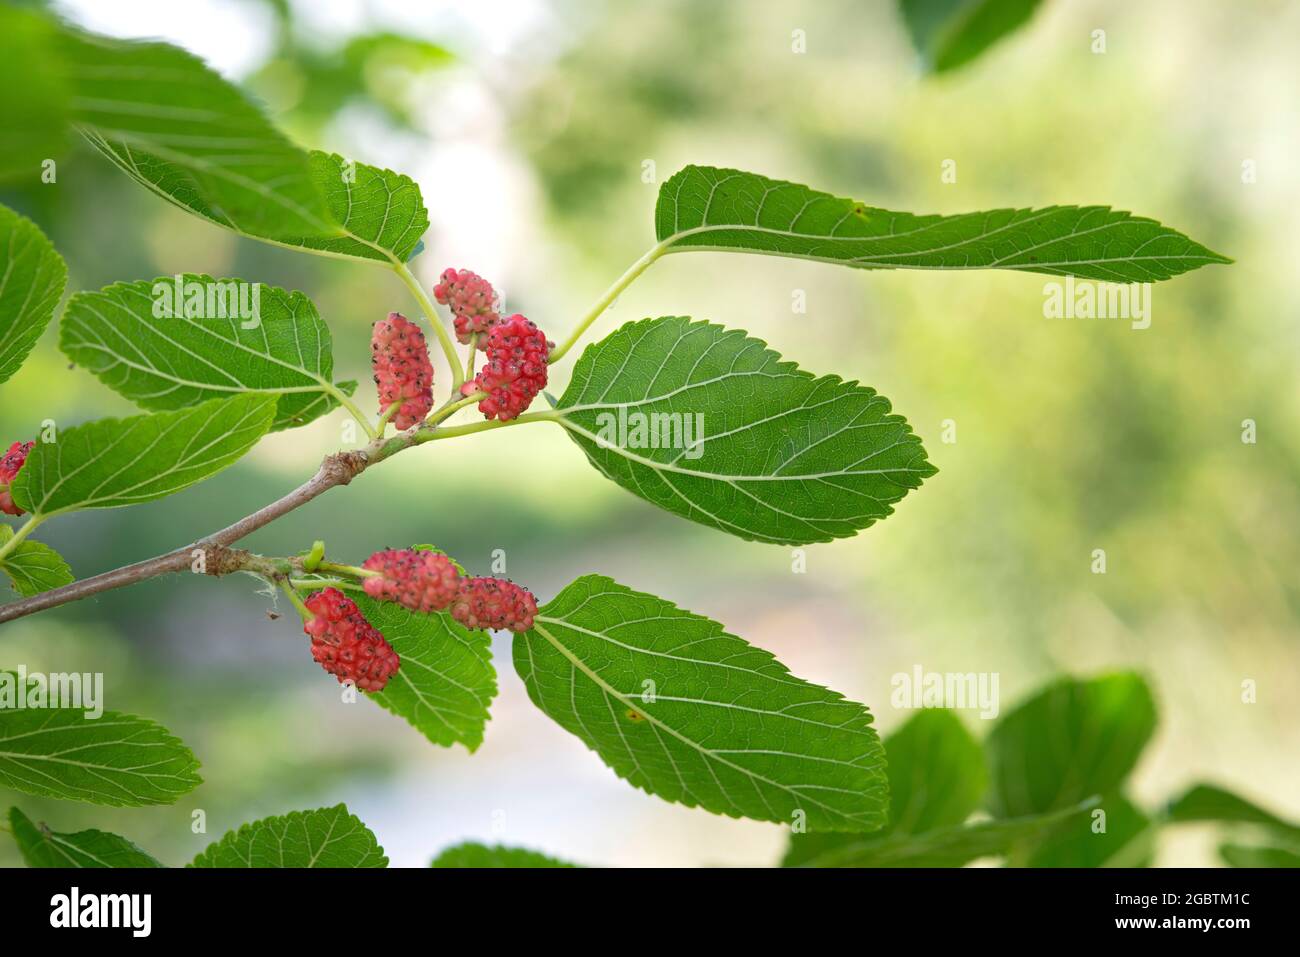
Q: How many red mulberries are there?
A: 7